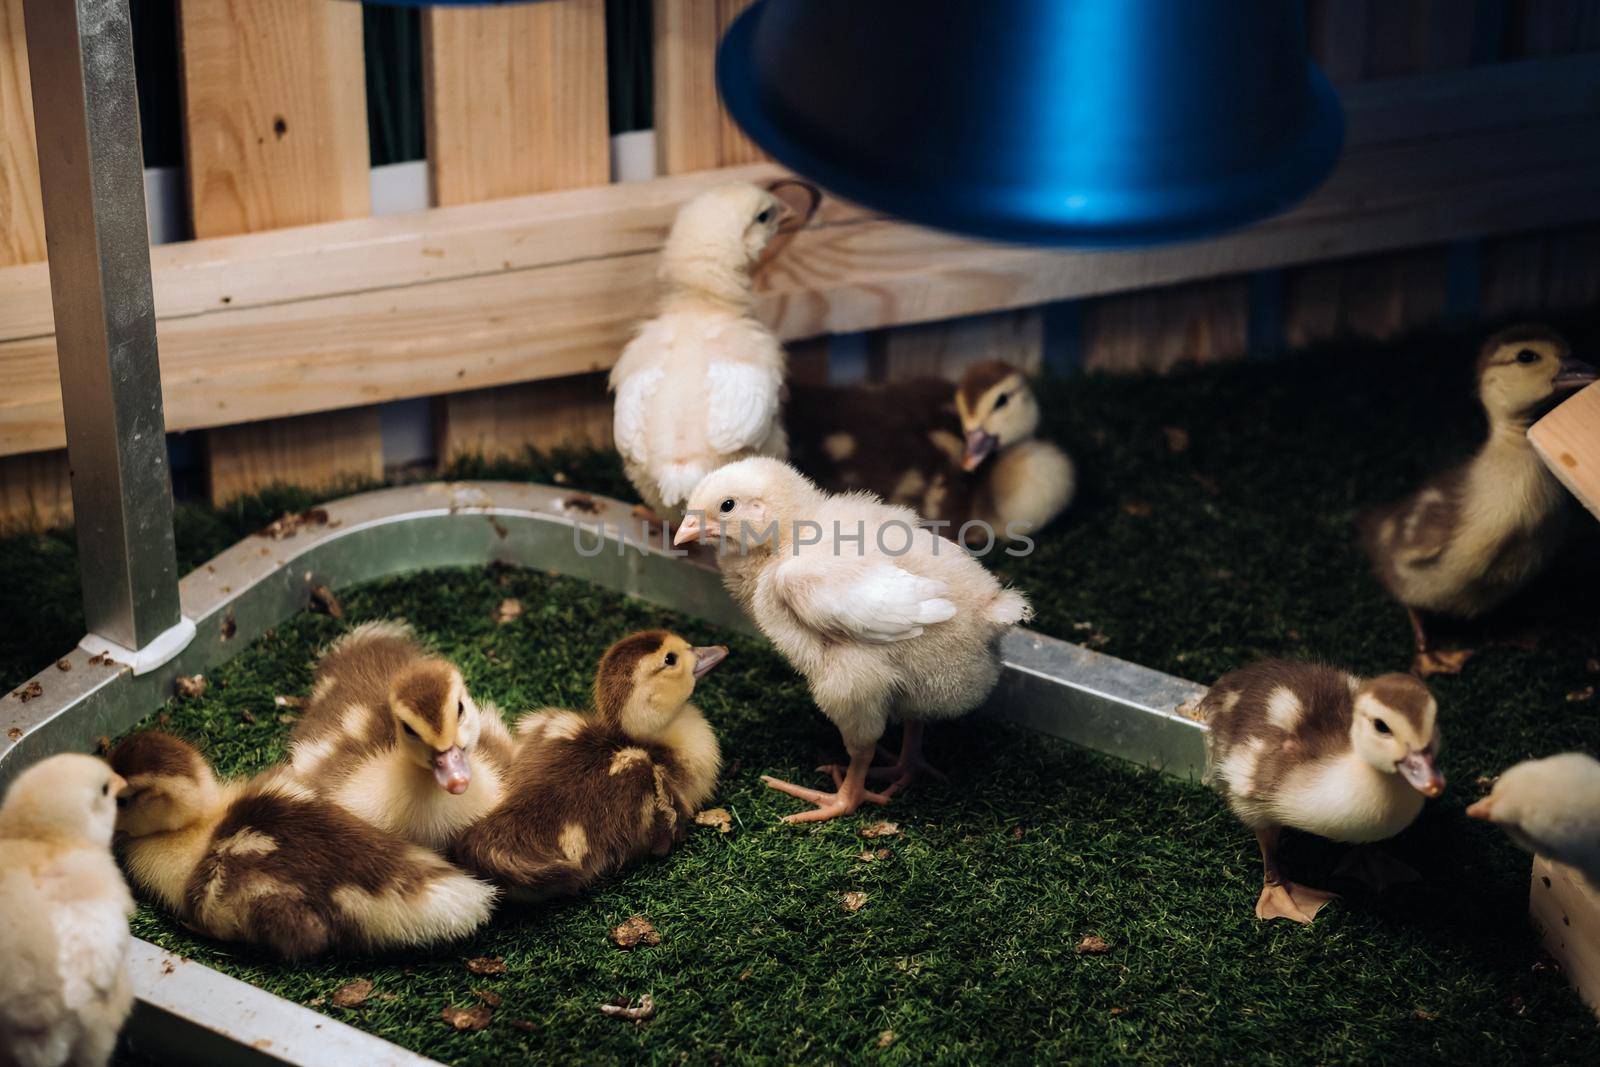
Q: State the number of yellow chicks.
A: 4